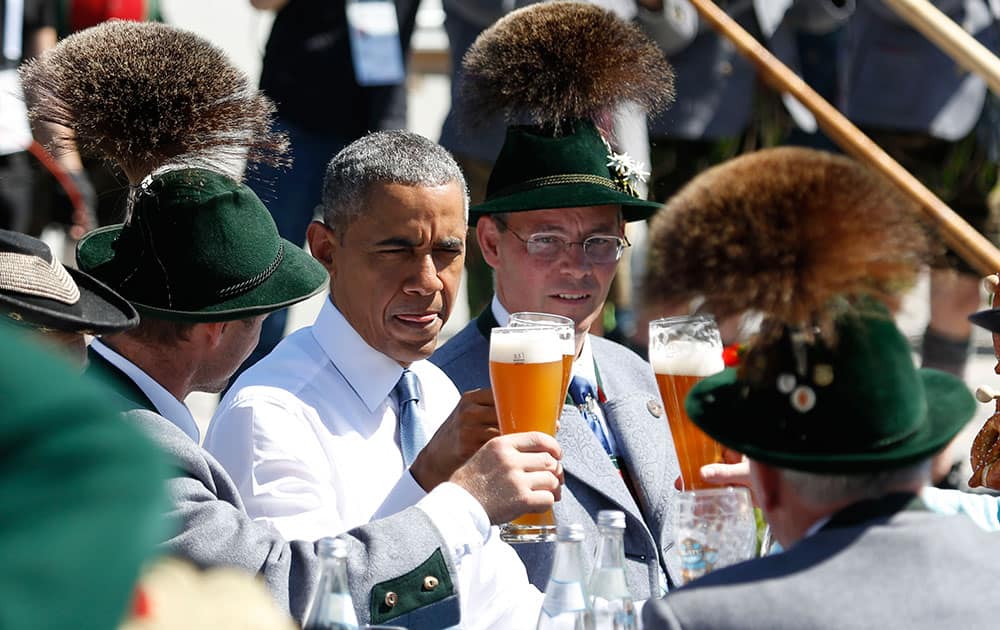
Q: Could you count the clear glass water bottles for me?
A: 3